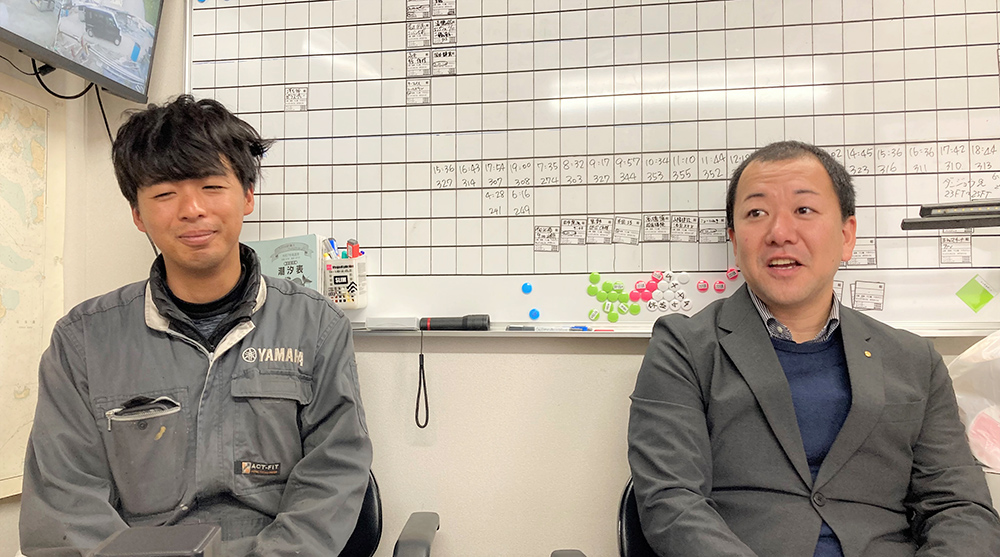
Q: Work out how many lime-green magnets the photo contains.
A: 12